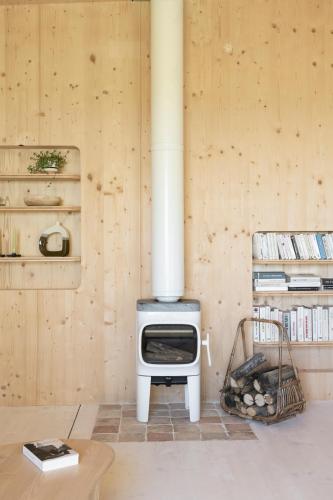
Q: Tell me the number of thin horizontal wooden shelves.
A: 6